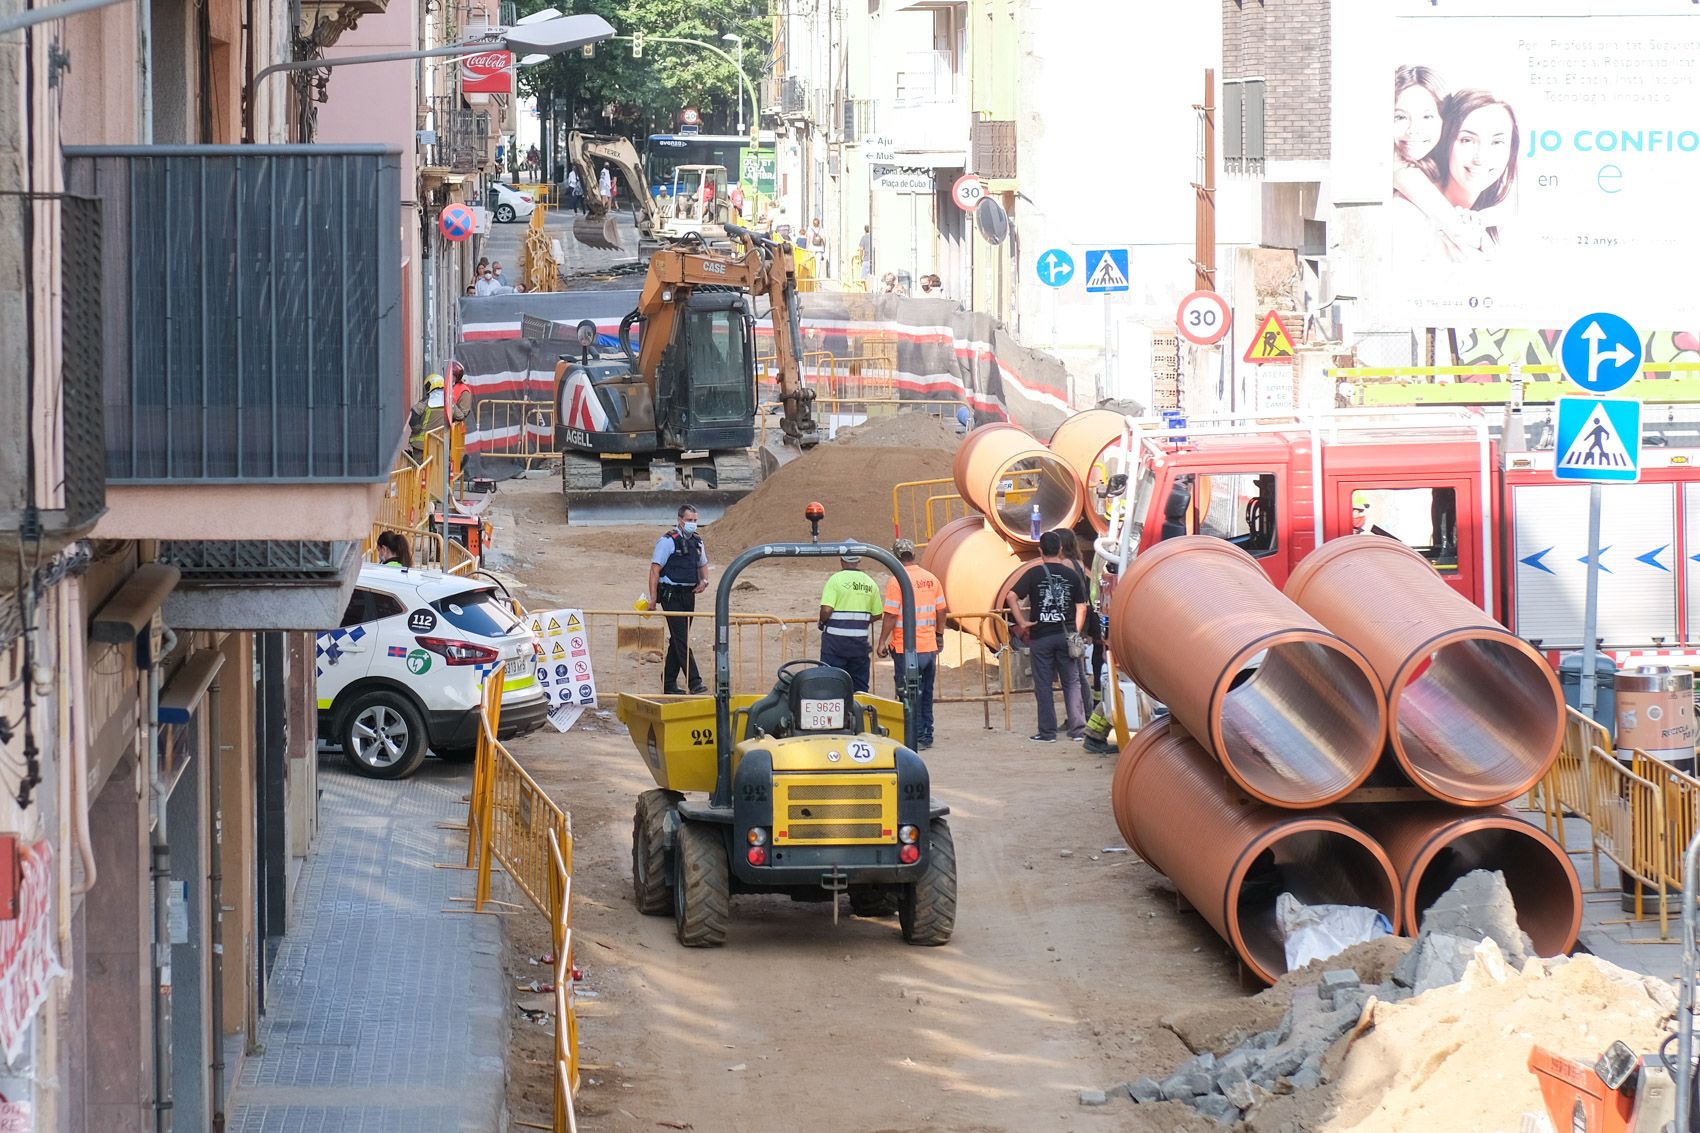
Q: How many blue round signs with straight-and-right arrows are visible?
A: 2